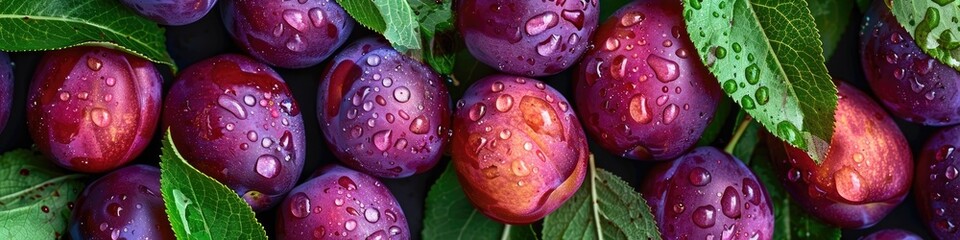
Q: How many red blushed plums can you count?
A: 3